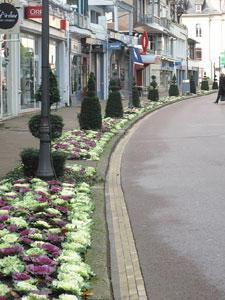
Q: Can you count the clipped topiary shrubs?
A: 9